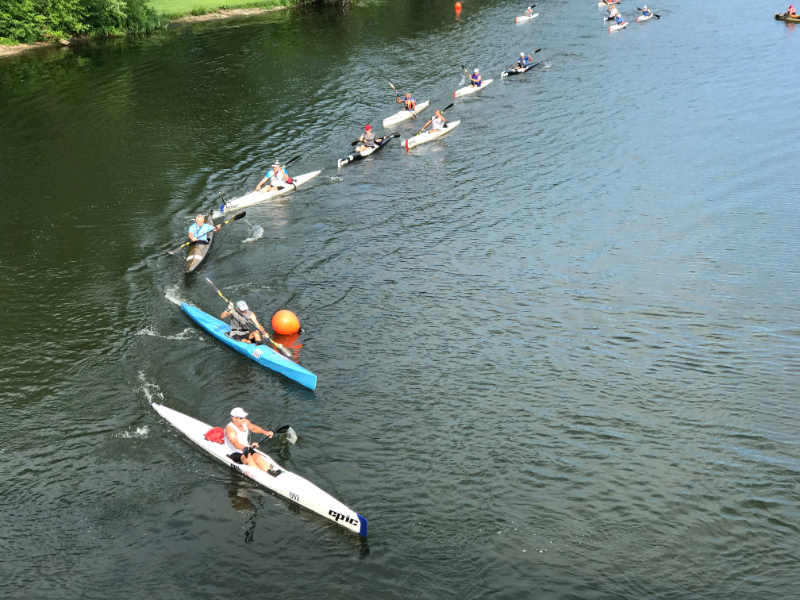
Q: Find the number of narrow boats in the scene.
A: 15